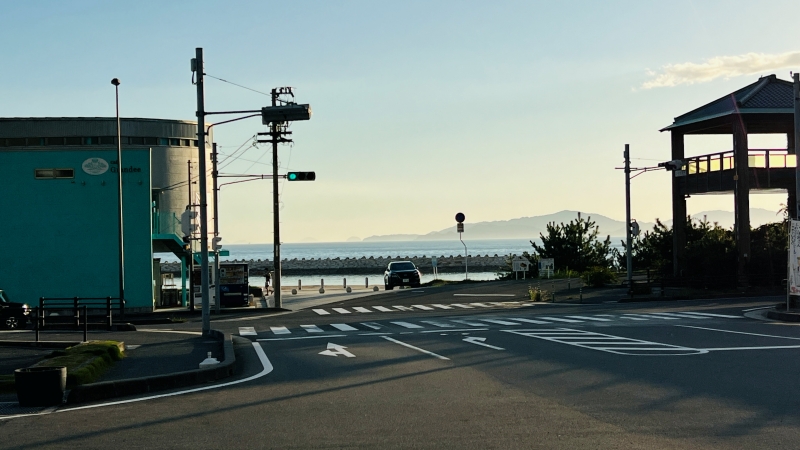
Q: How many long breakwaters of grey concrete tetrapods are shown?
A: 1